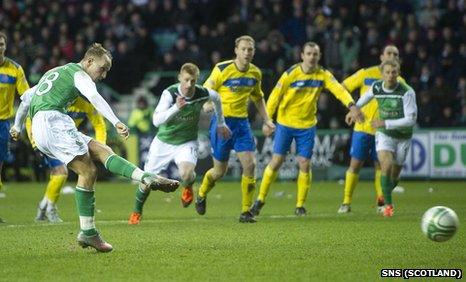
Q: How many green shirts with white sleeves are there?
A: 3